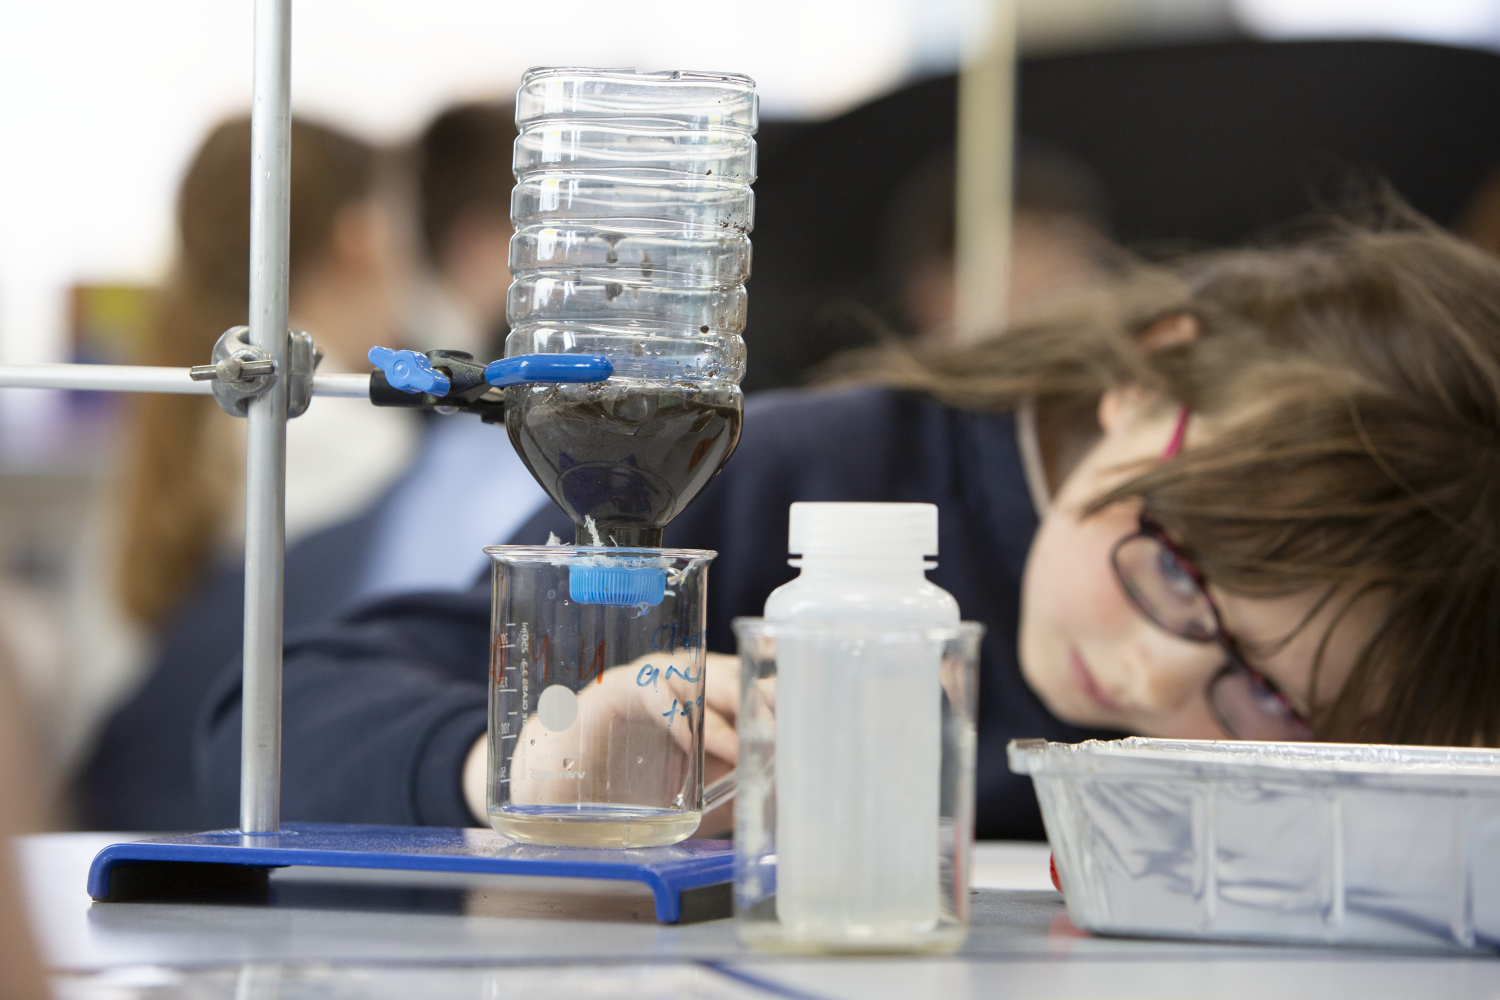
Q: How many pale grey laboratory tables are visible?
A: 1